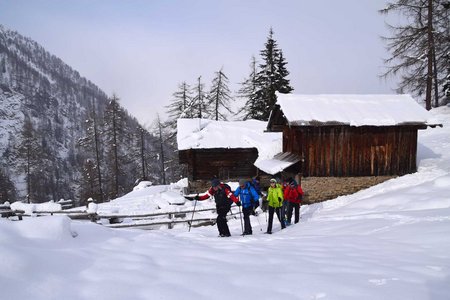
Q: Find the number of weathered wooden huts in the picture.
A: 2